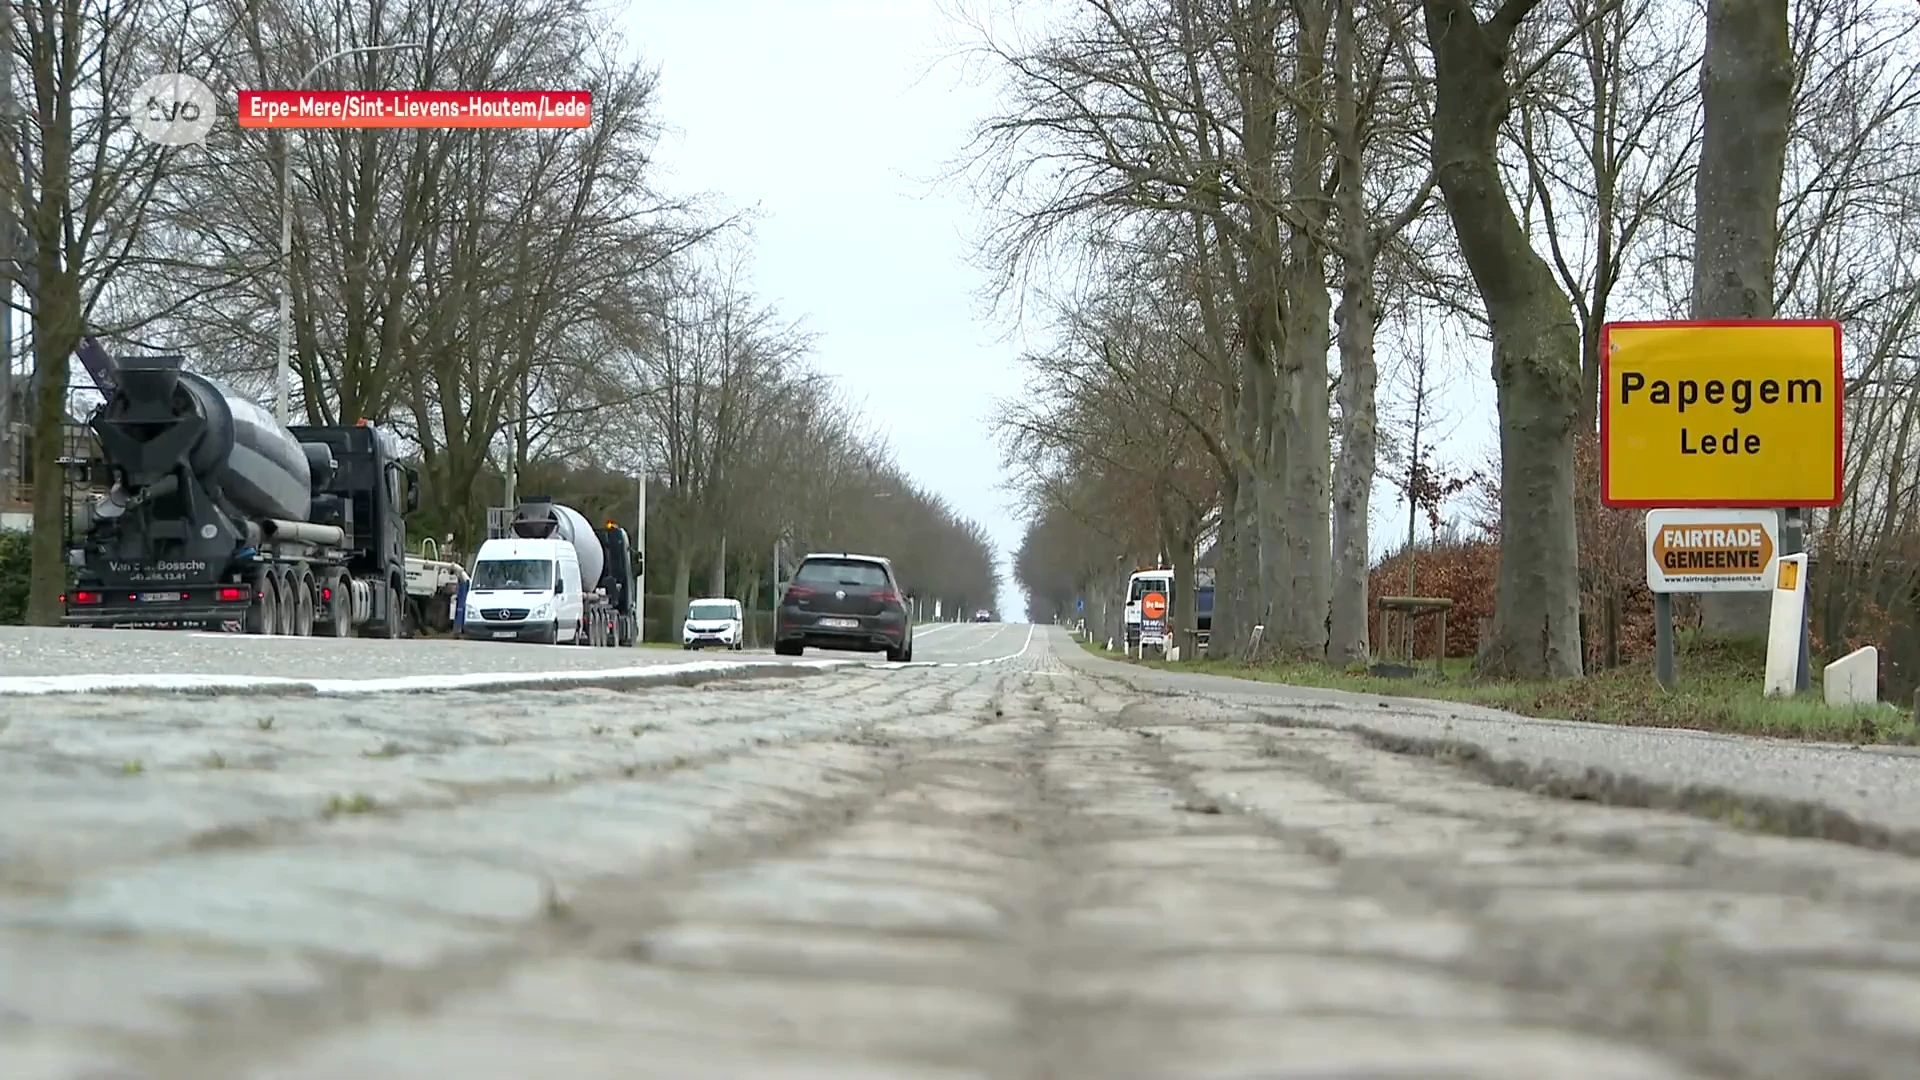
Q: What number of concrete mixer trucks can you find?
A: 2